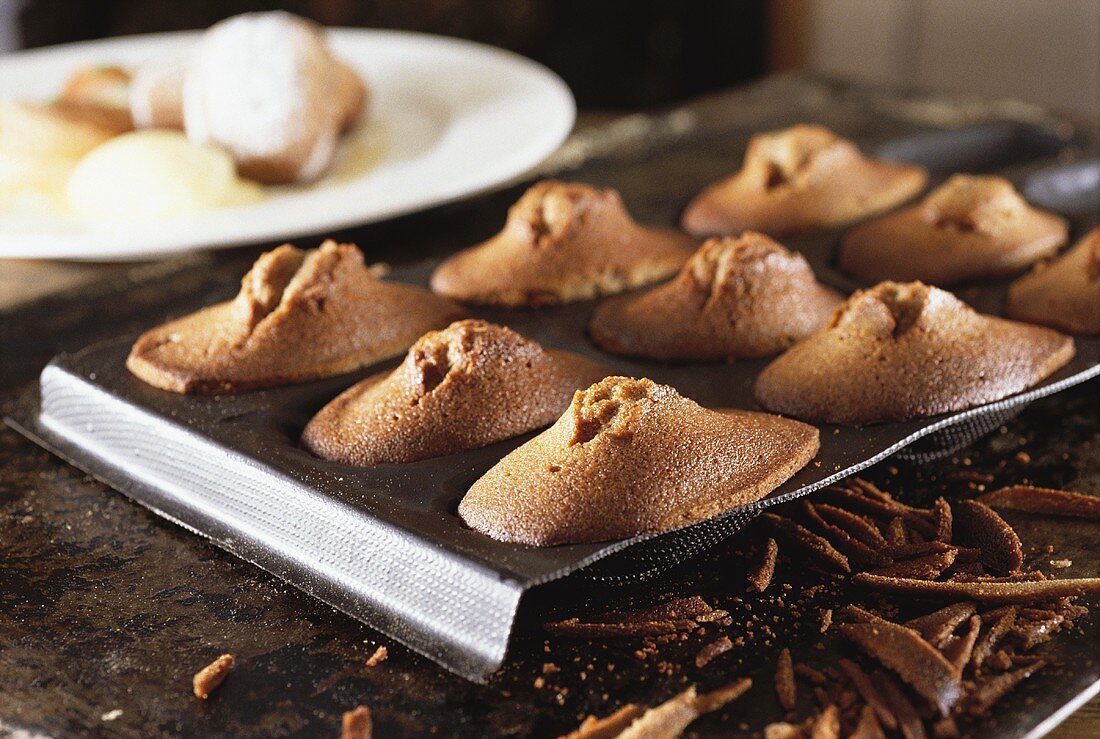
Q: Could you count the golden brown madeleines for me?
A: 9